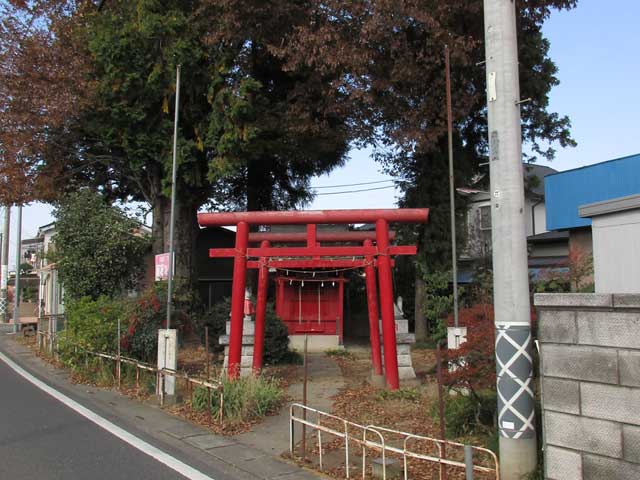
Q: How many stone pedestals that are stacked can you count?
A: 2